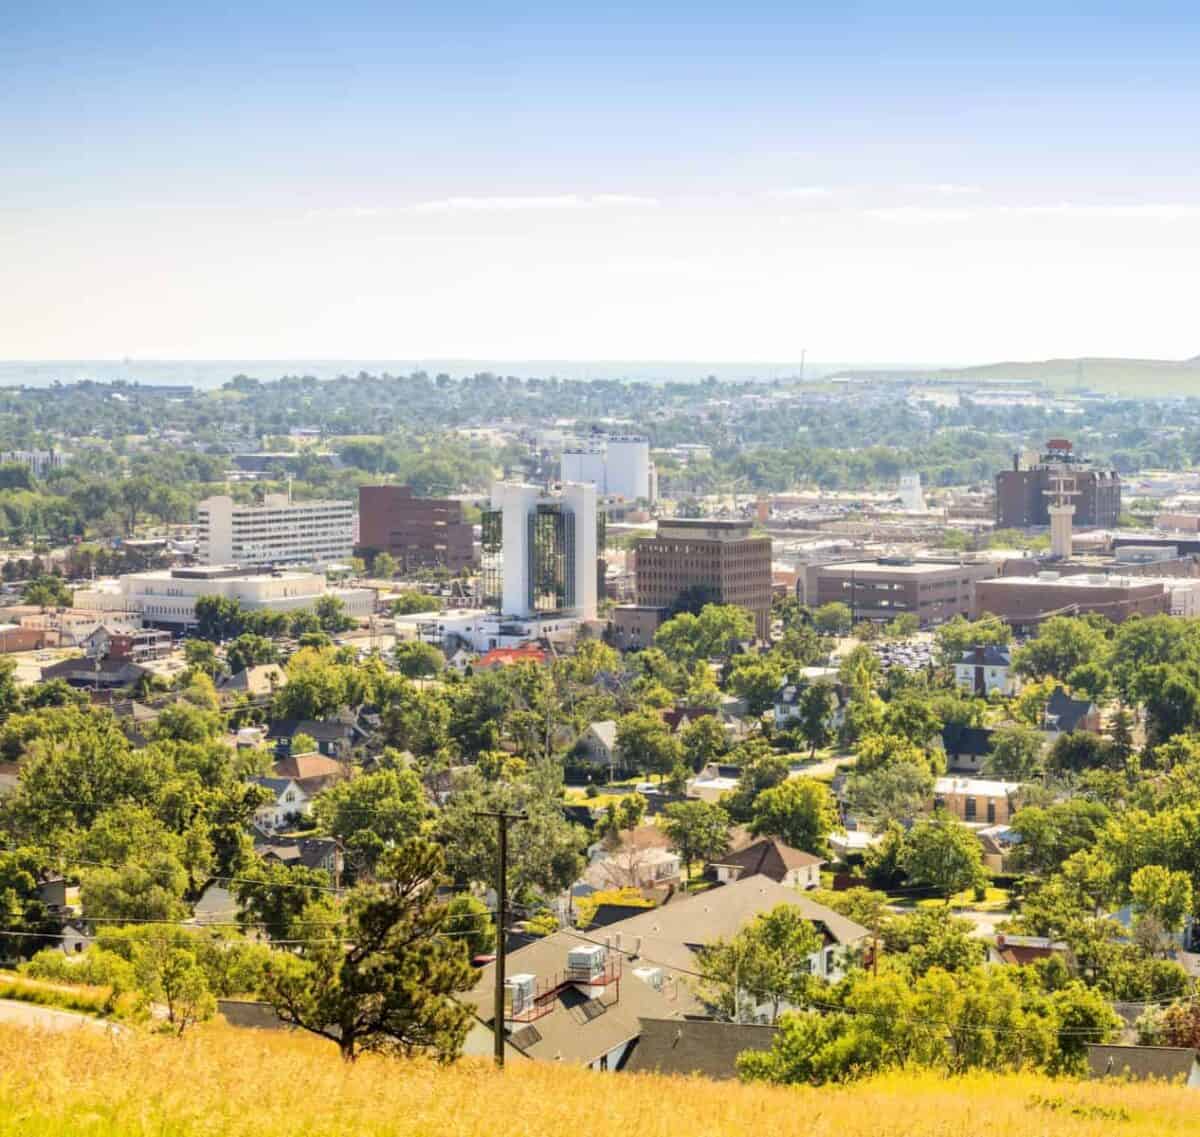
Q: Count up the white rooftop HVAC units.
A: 3